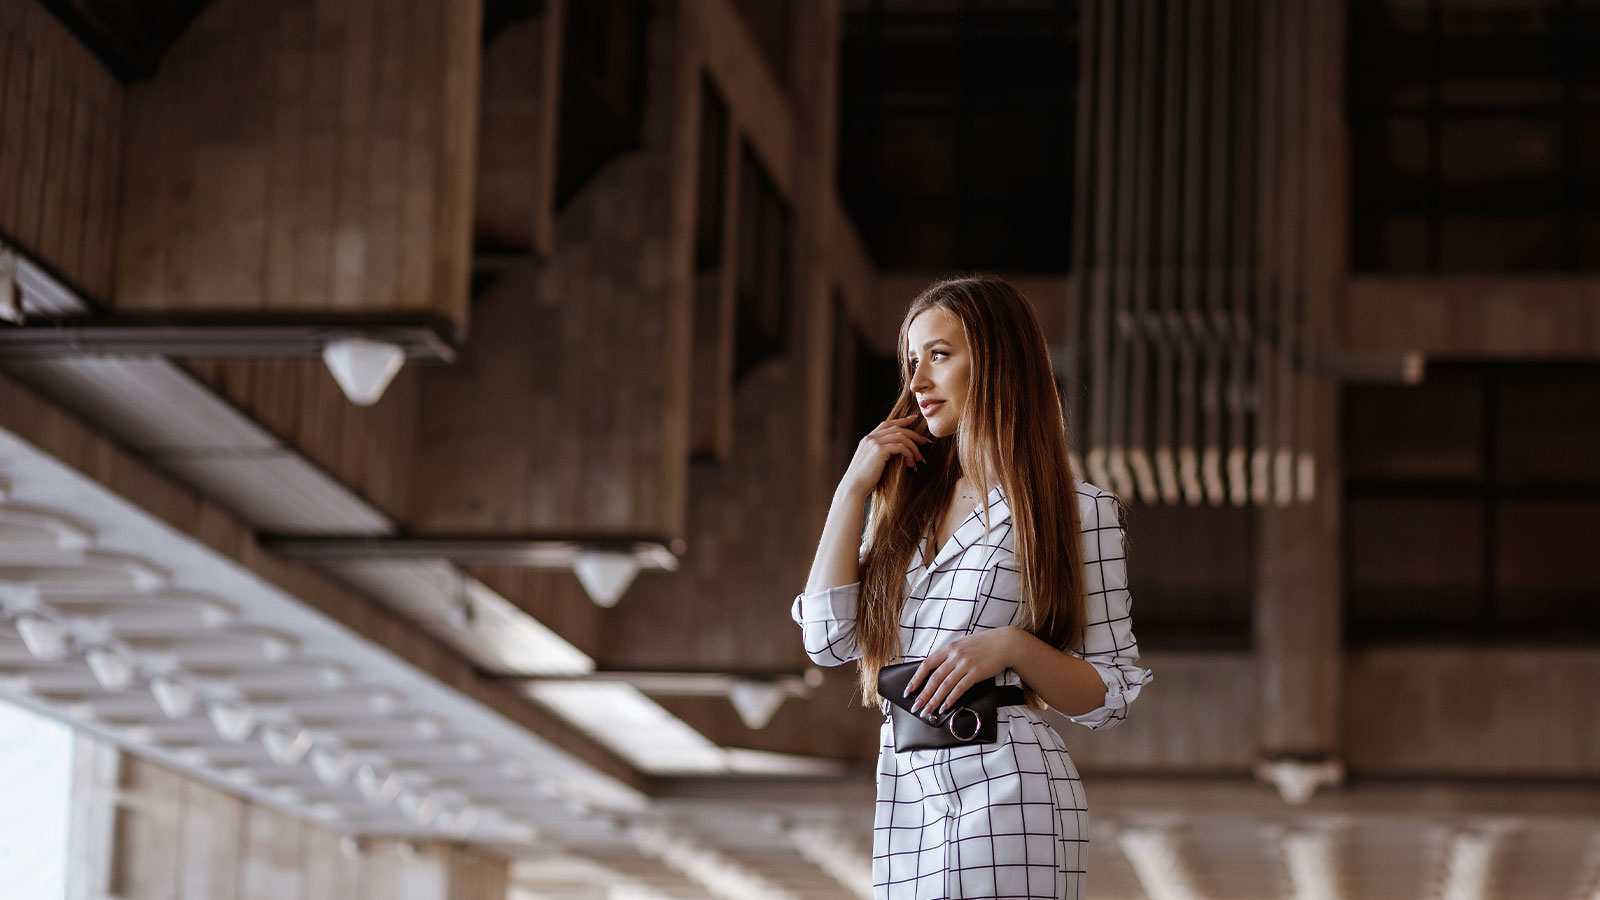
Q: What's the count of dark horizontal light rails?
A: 3